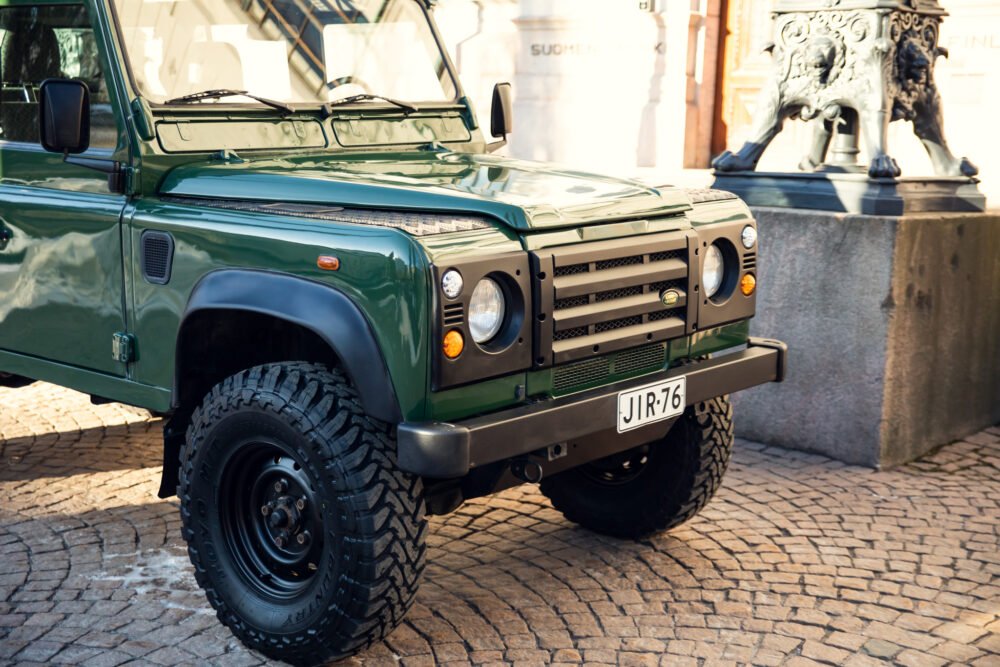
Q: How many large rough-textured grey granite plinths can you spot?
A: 1